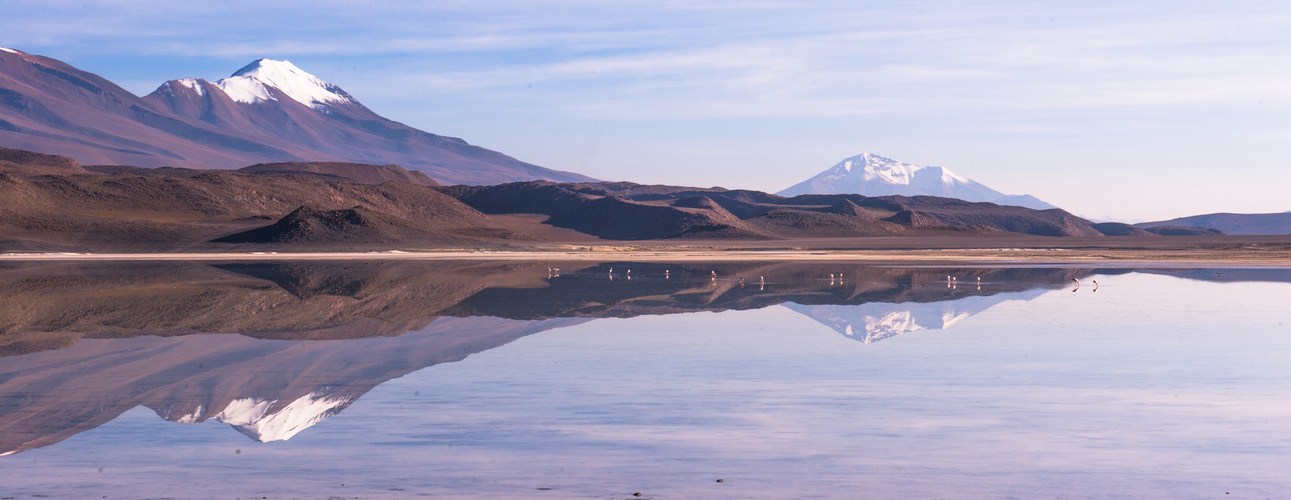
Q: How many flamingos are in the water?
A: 15